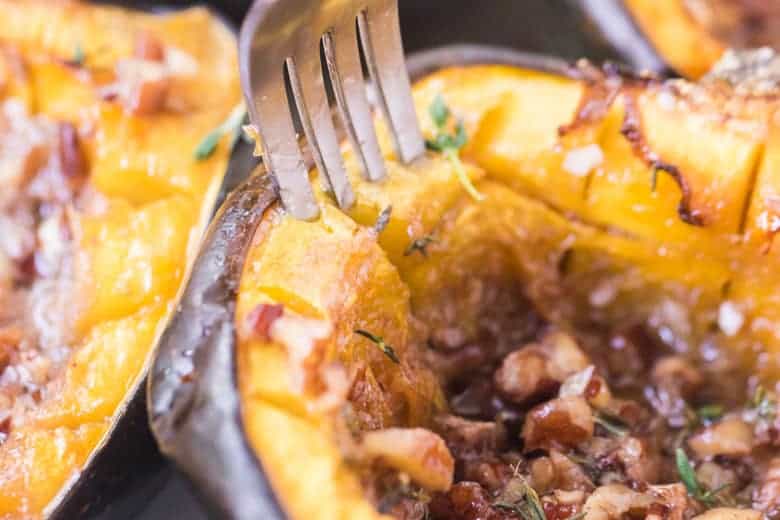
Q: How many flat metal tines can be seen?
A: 4